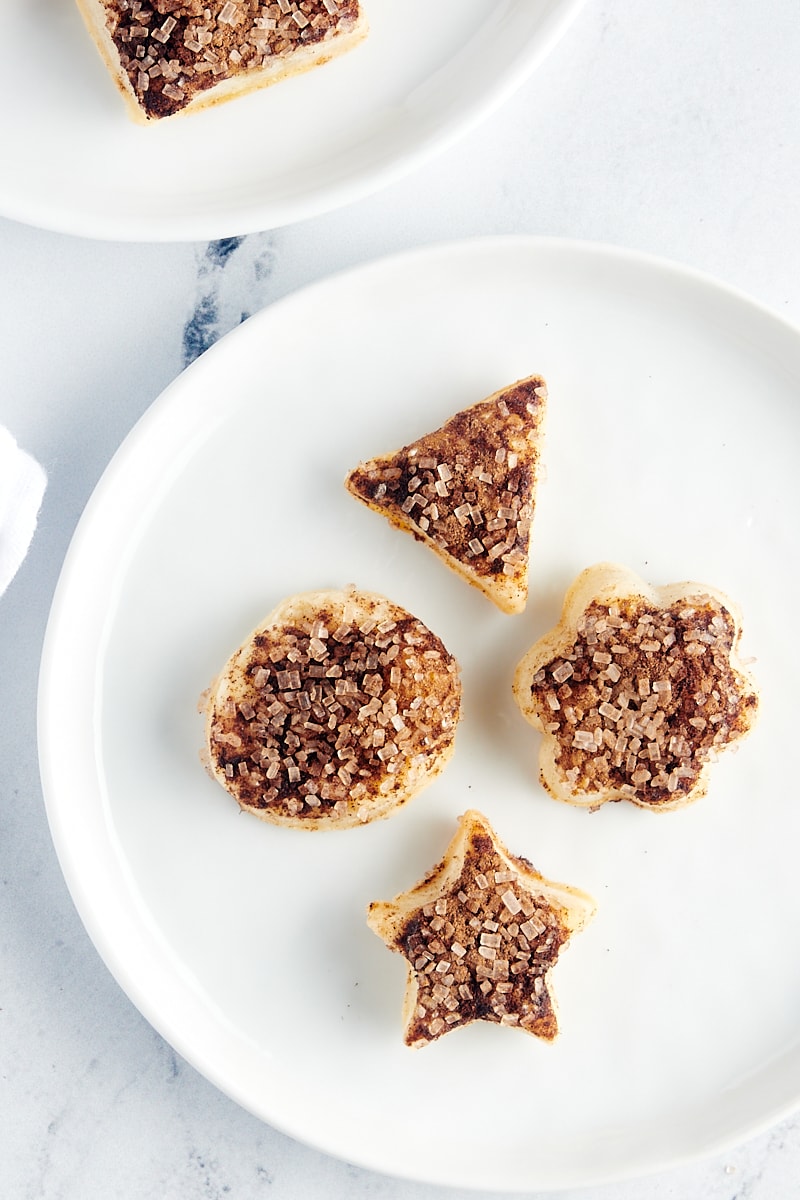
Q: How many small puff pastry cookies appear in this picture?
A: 5